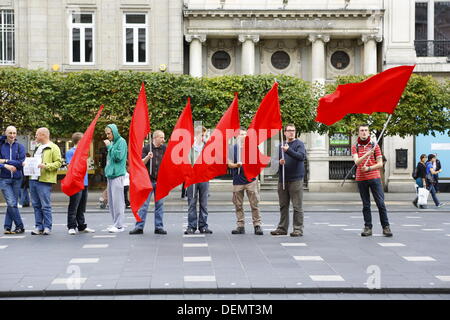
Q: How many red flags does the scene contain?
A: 6